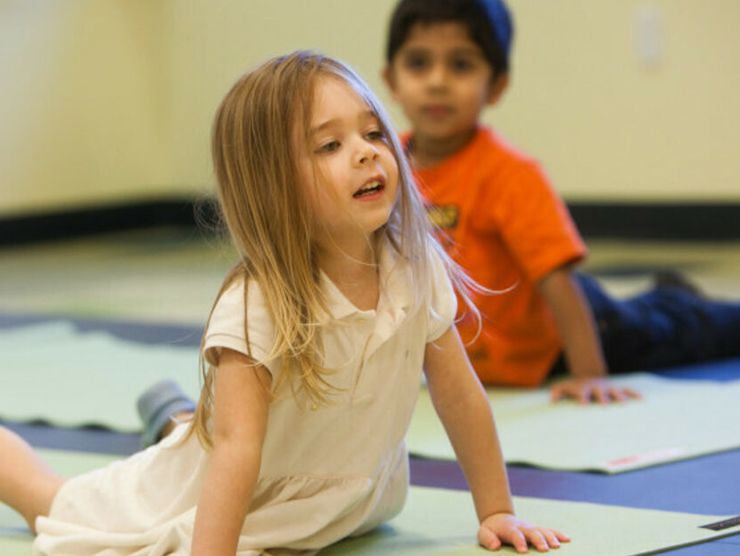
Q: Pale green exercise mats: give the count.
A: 3